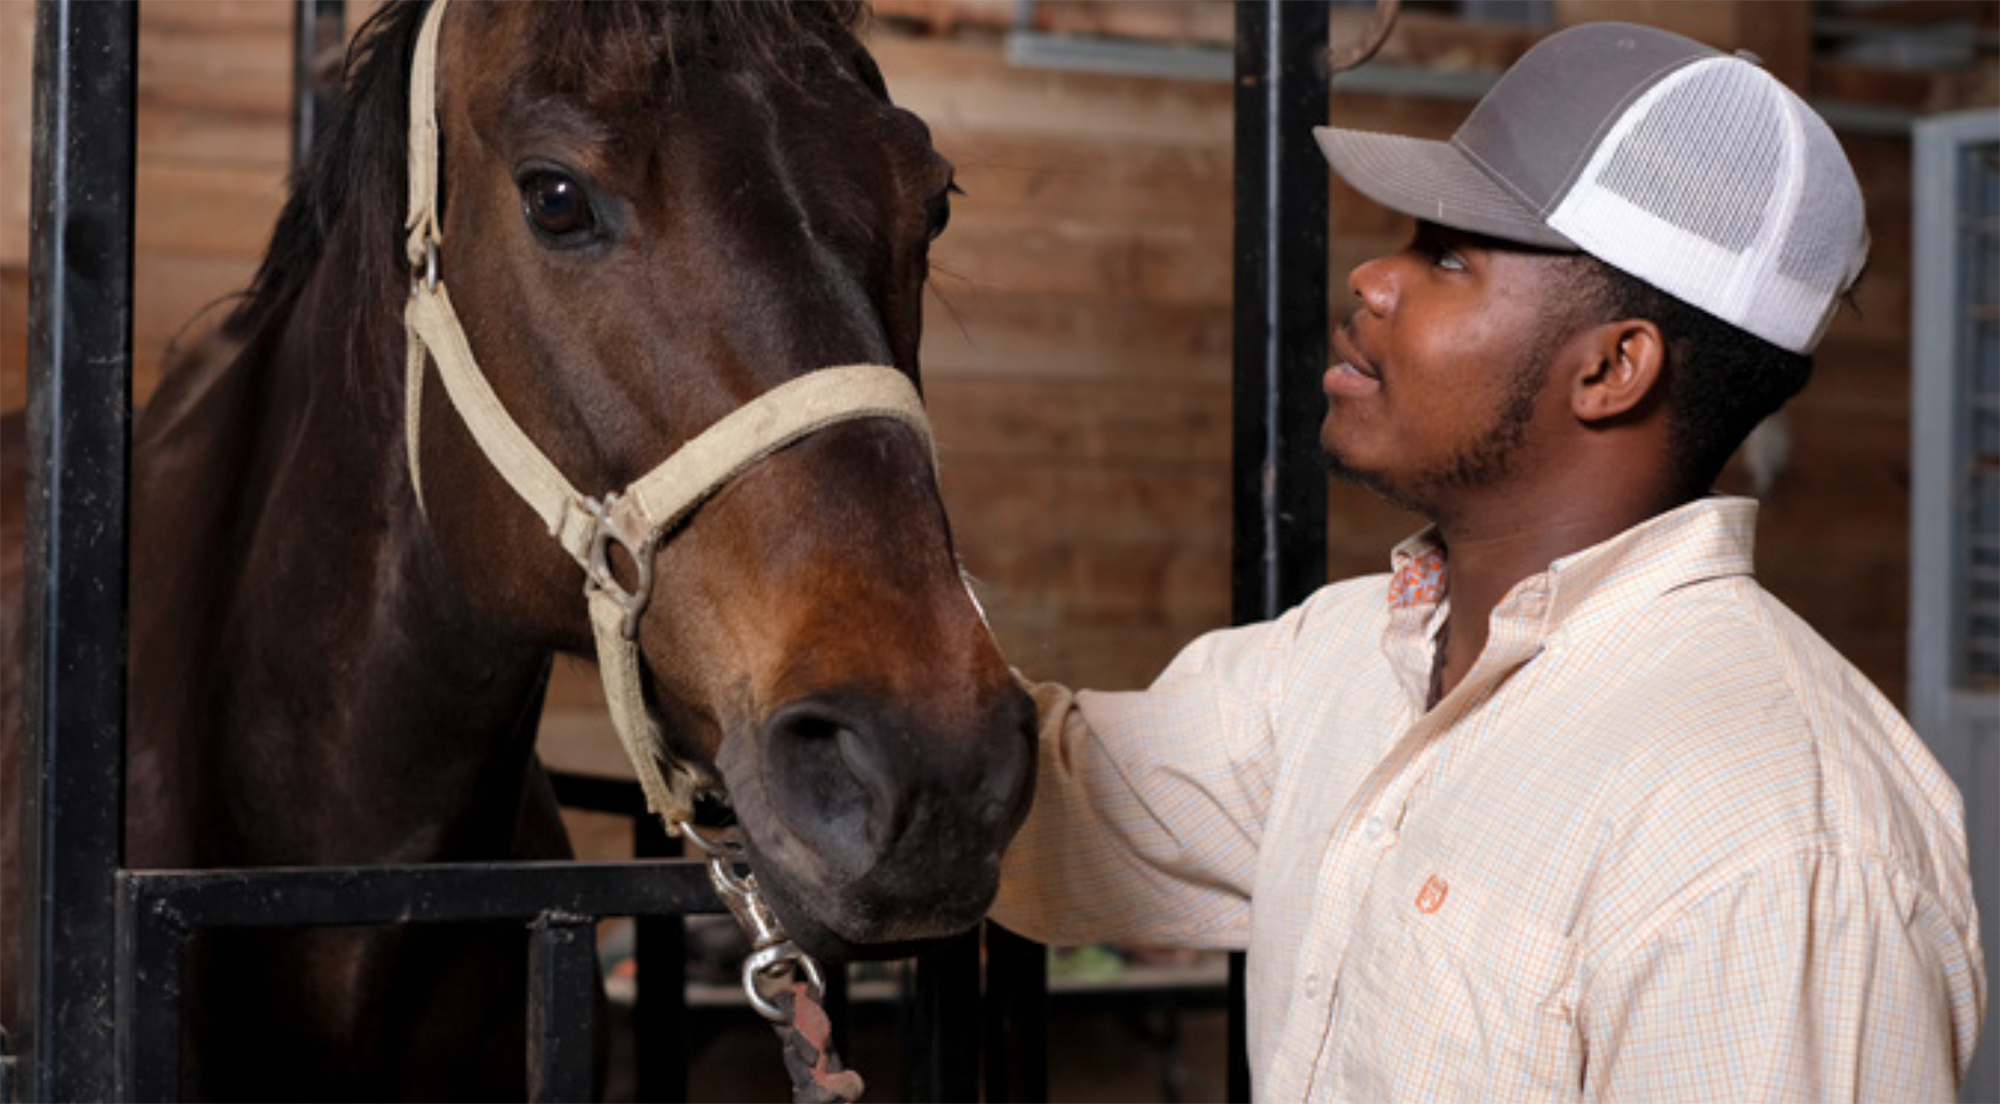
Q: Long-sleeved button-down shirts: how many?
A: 1